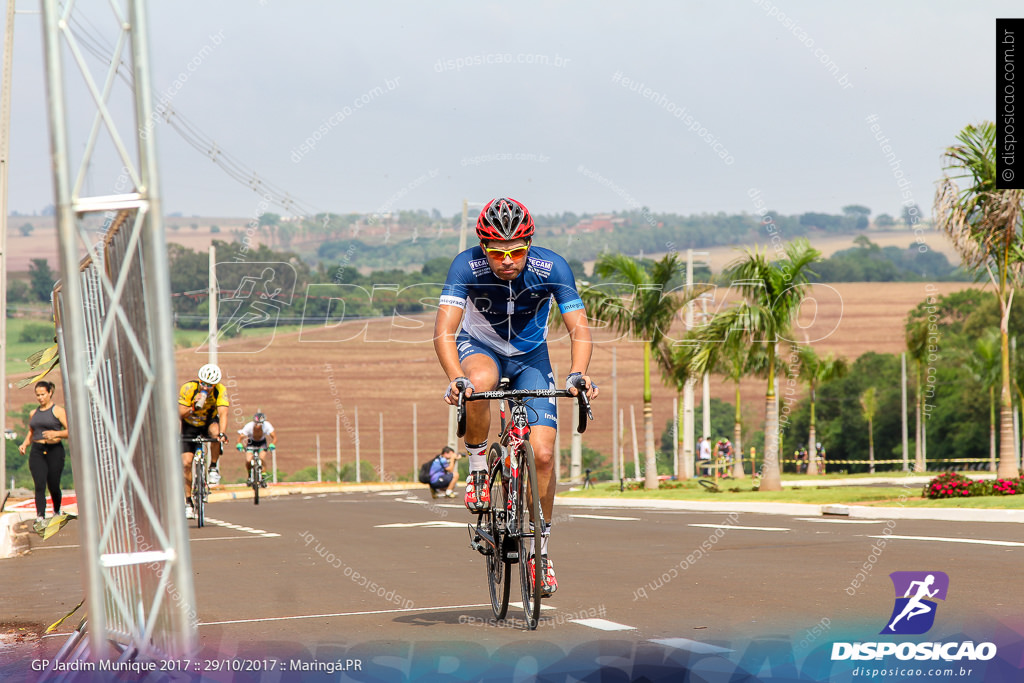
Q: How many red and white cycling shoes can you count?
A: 2